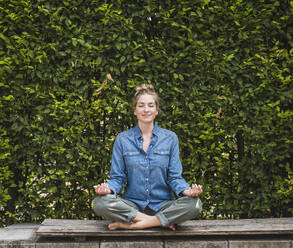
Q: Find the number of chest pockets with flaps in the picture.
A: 2